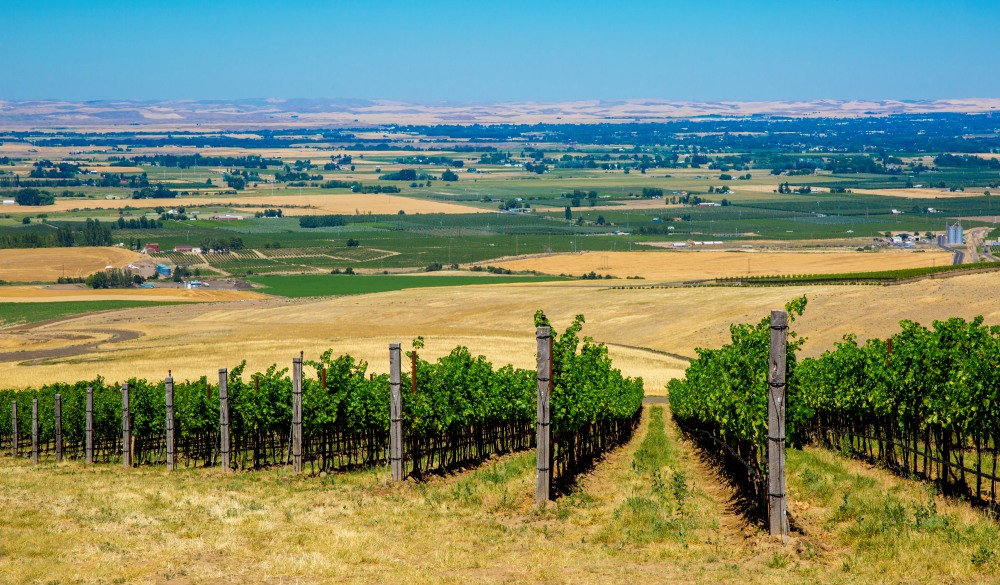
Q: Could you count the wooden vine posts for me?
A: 11